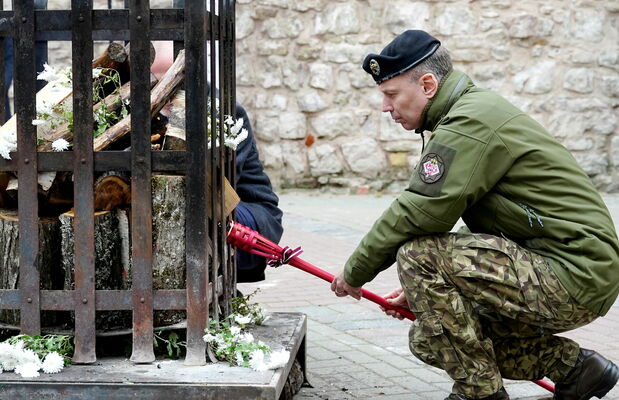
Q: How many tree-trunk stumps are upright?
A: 3